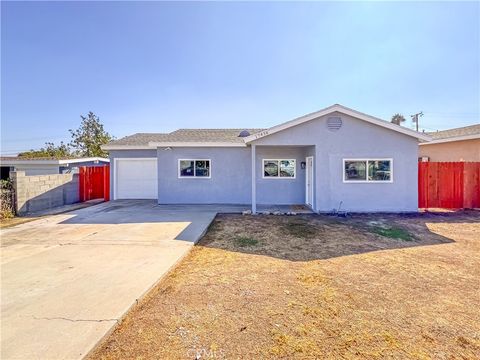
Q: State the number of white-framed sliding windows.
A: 3